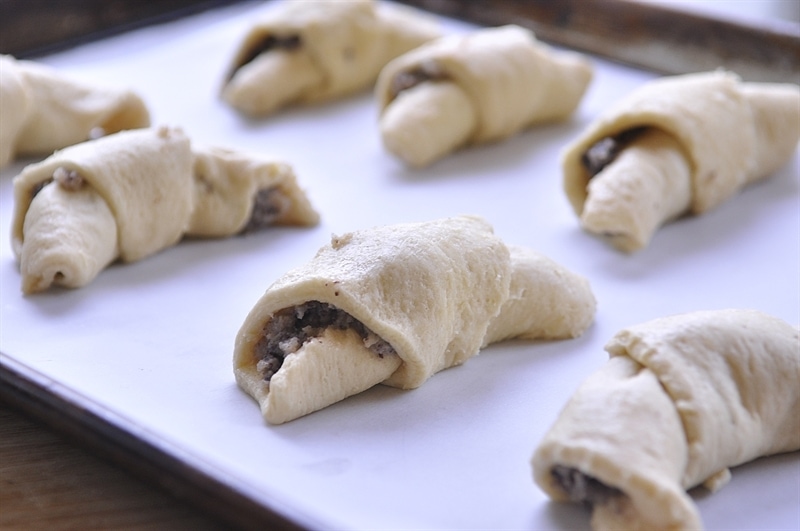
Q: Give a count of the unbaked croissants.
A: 7